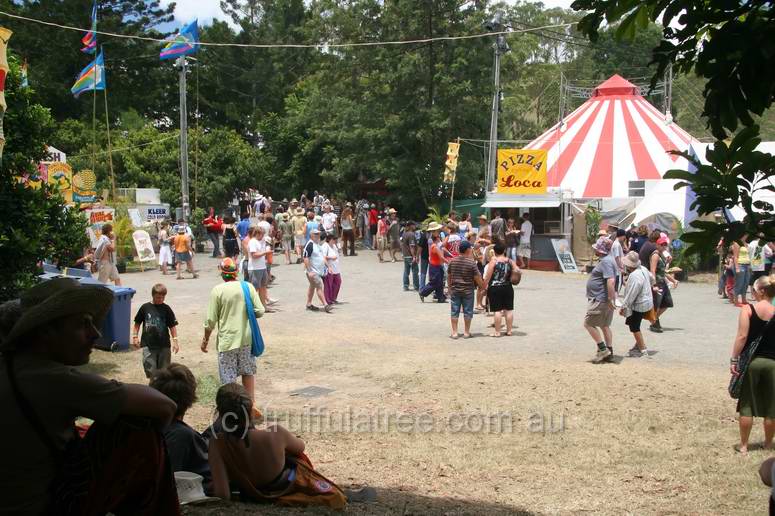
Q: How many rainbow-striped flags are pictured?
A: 3